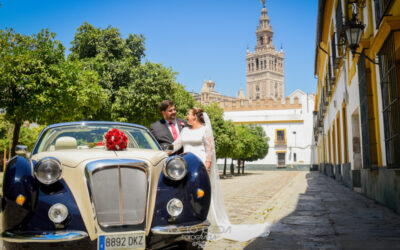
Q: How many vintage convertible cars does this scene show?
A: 1